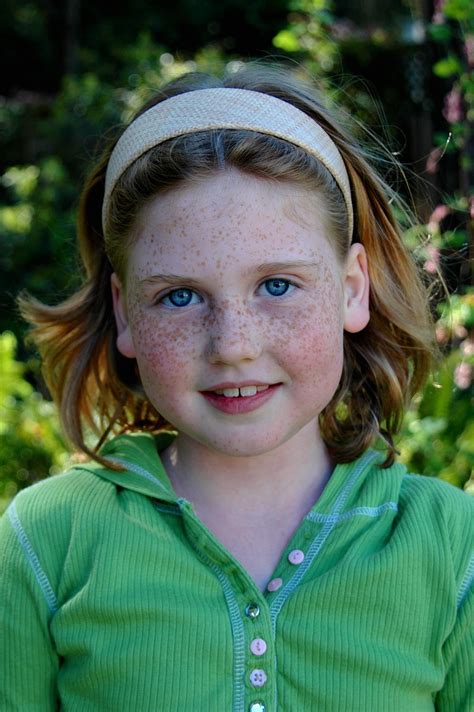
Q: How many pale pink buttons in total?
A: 4